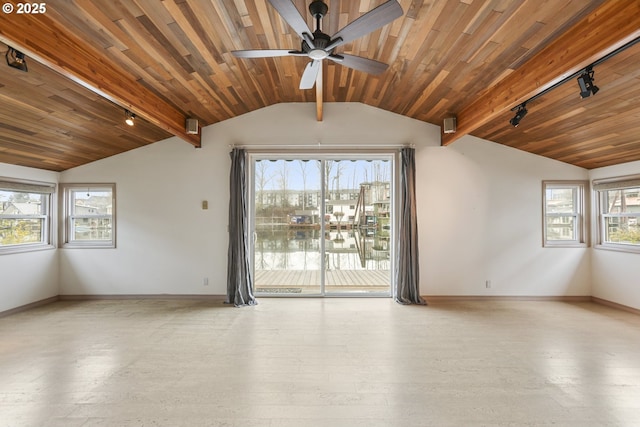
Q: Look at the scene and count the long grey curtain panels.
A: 2